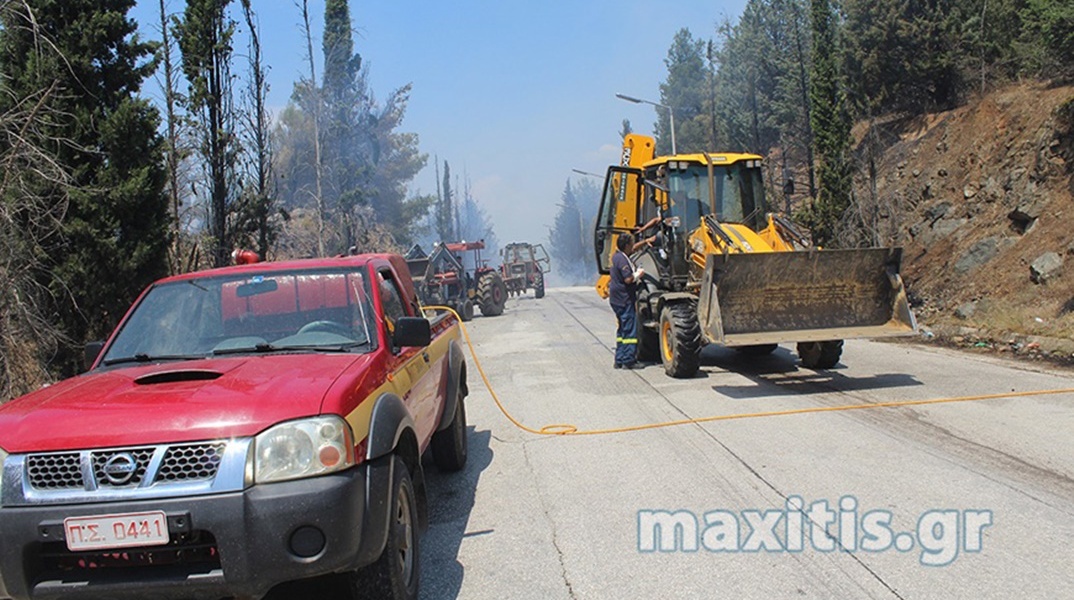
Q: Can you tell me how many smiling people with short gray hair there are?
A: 0